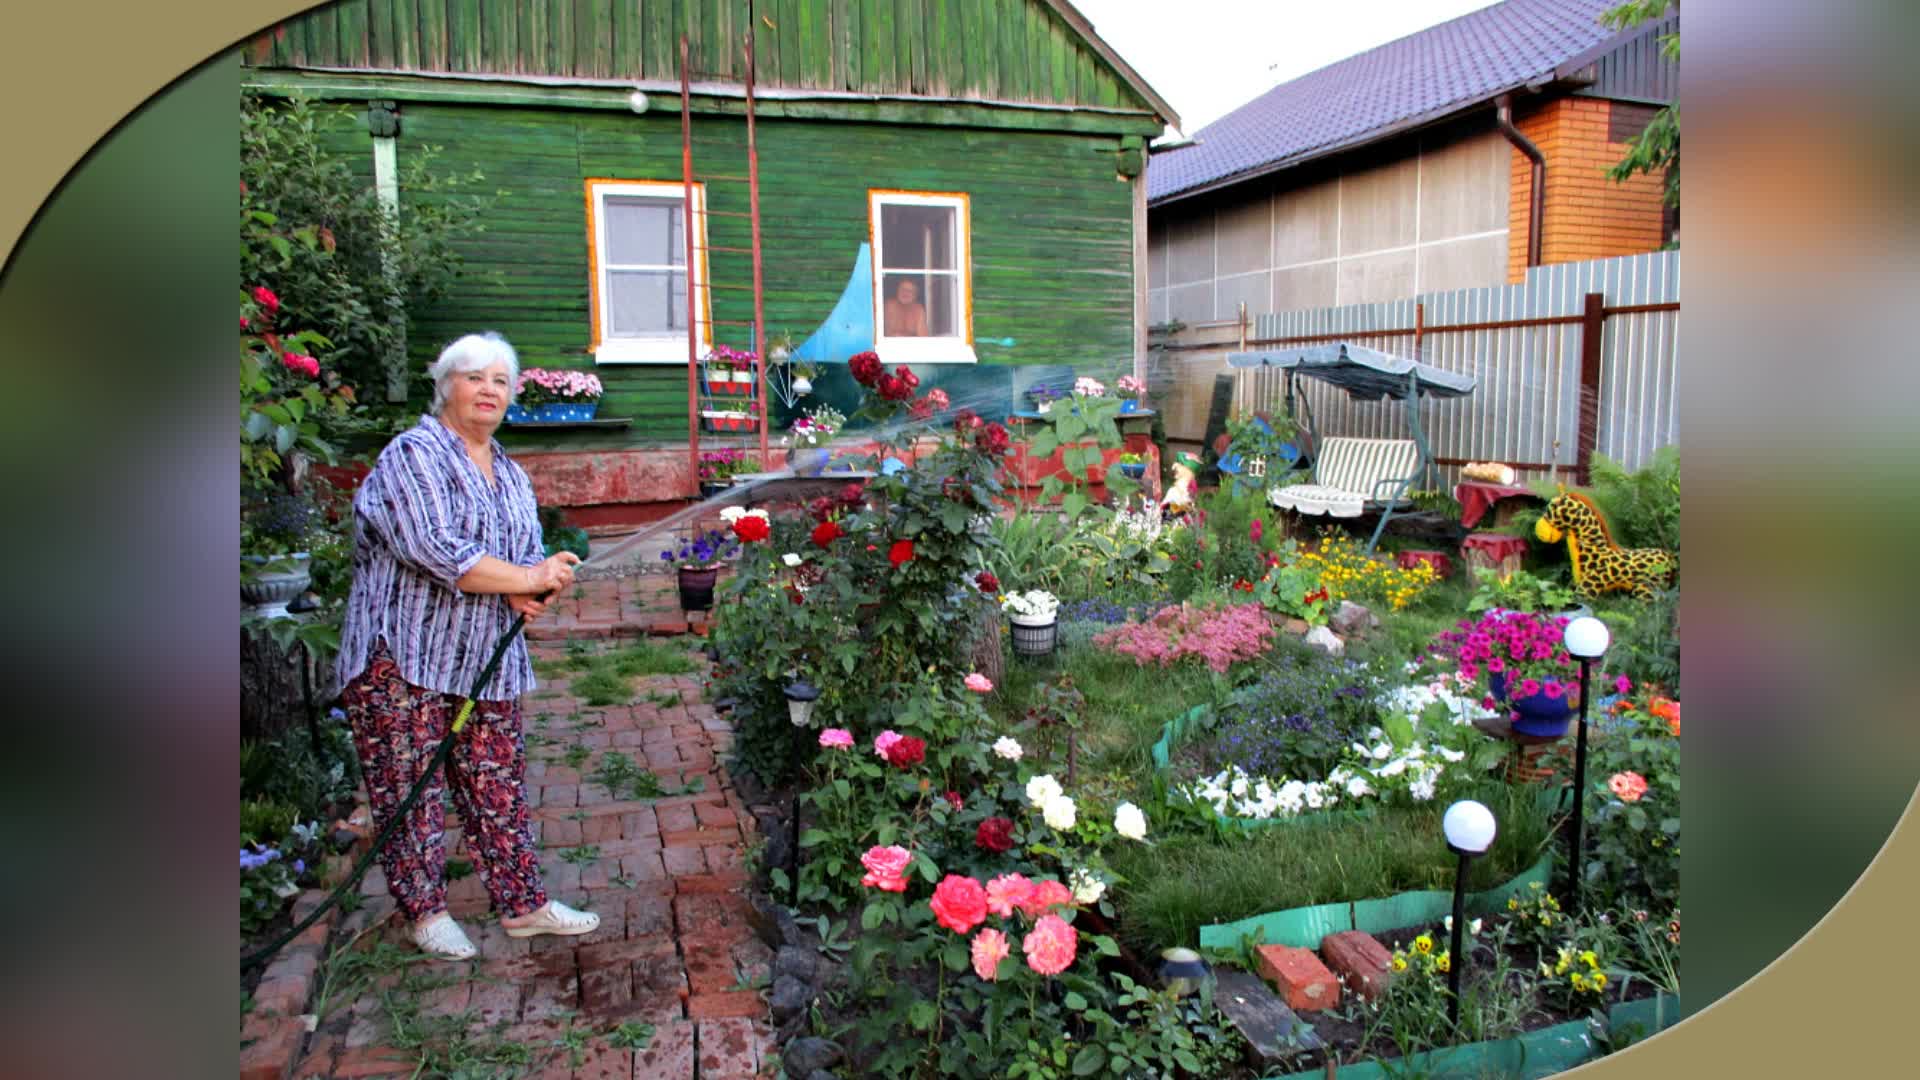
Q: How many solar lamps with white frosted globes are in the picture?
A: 2